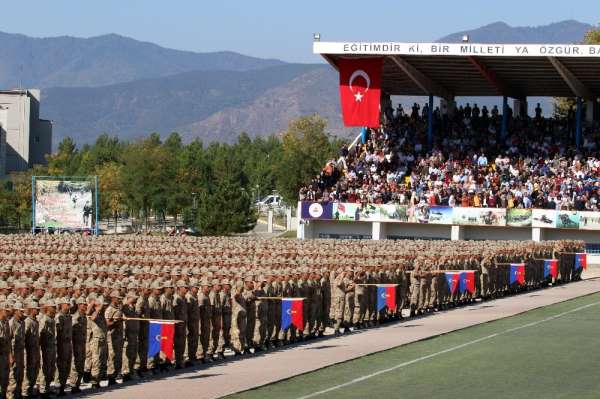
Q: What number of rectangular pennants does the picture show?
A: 8